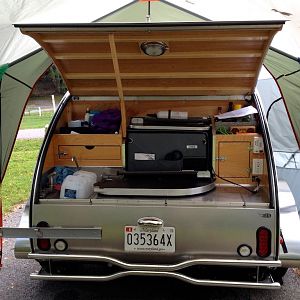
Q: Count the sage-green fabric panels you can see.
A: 3